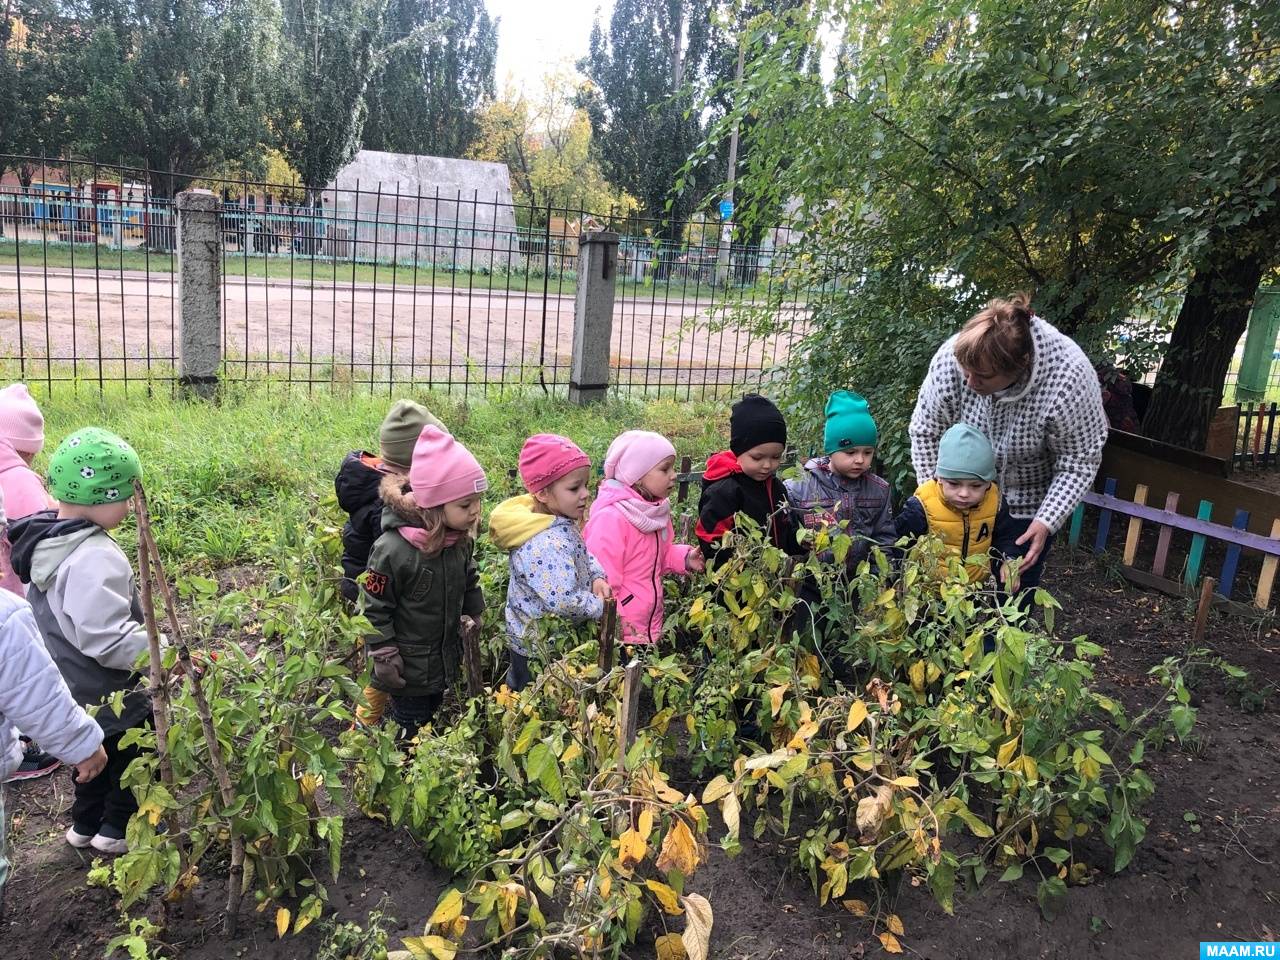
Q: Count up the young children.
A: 10